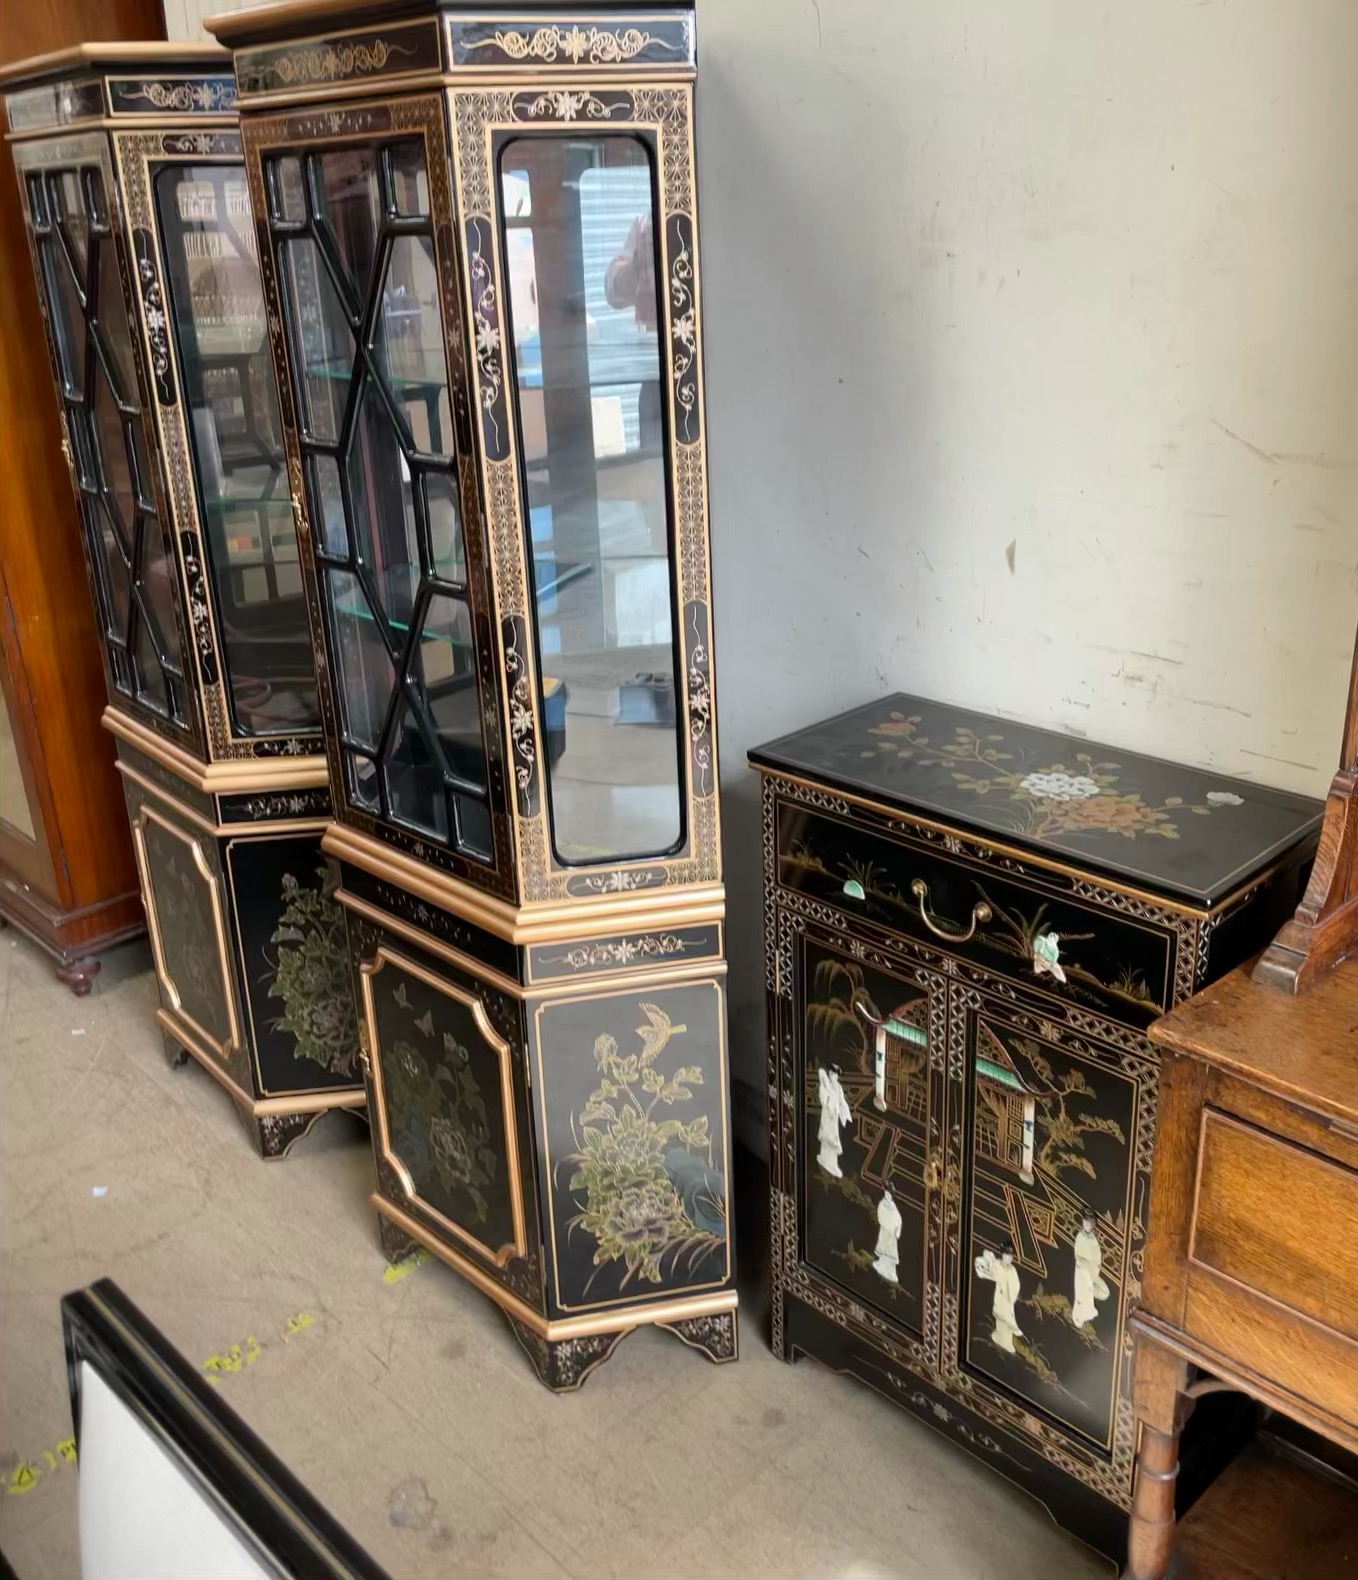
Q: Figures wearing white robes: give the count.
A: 4